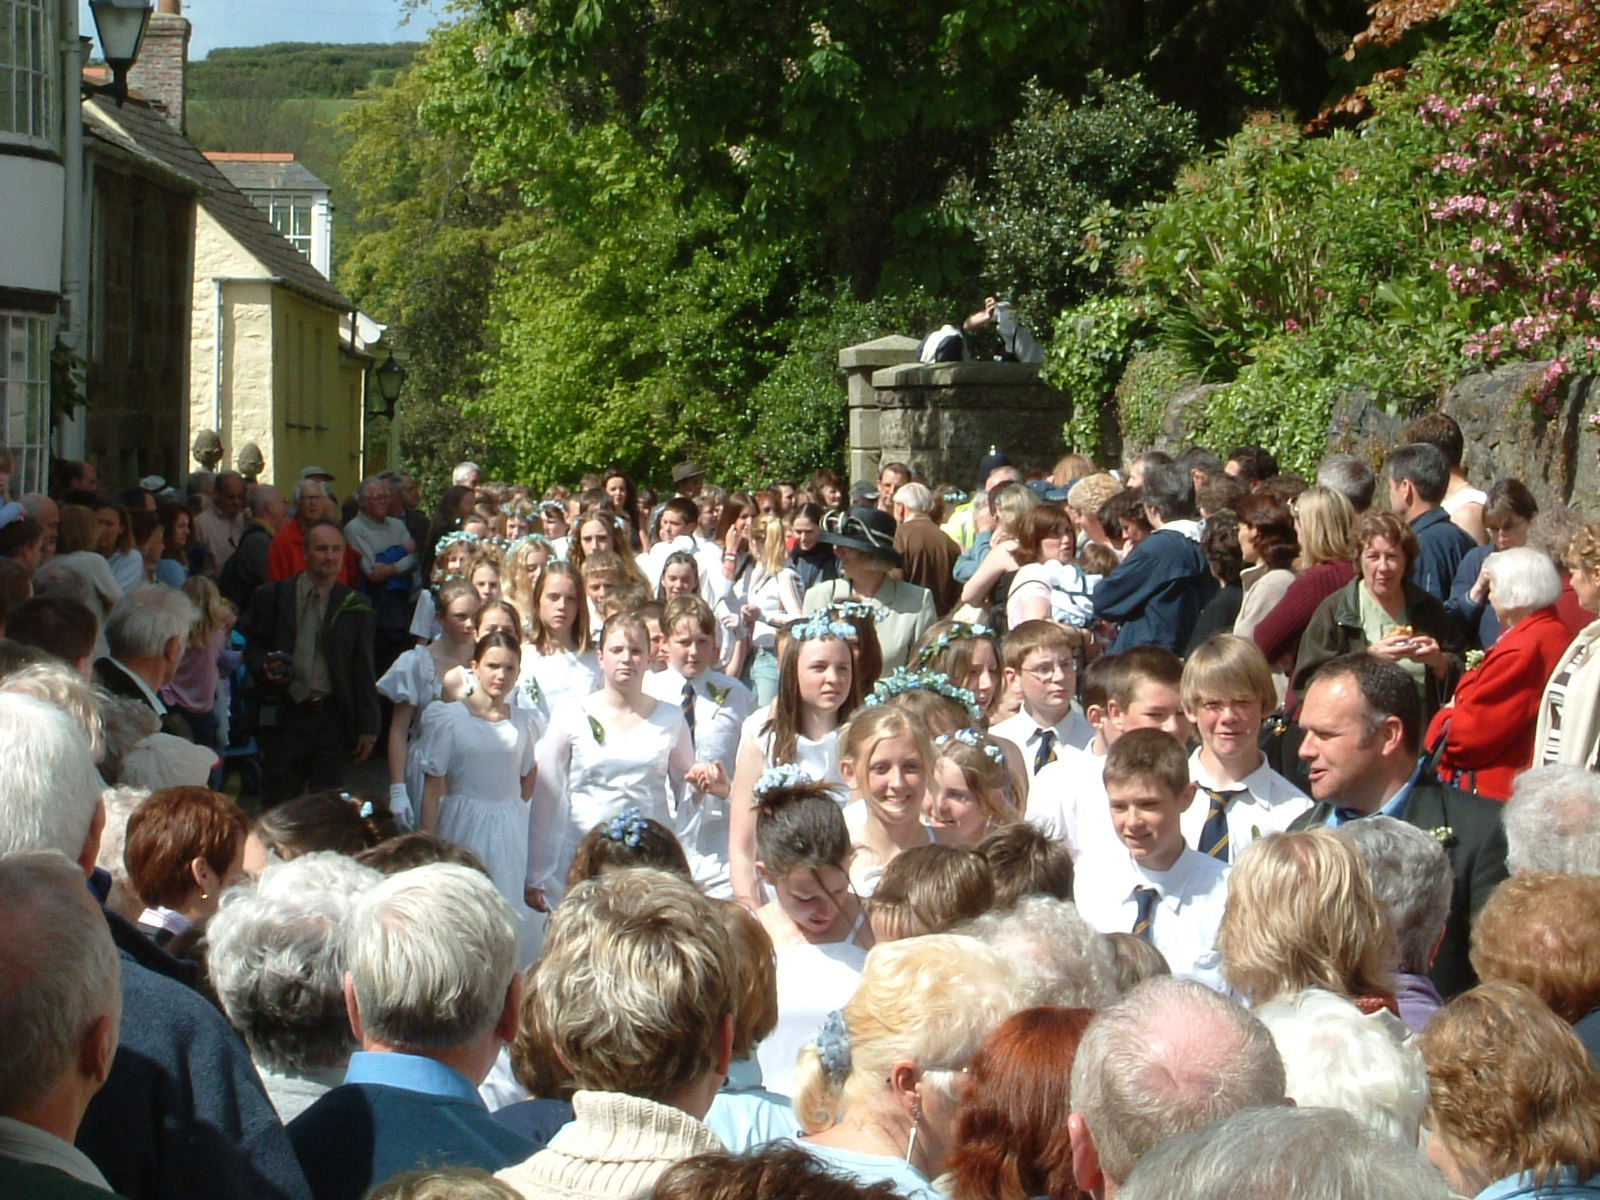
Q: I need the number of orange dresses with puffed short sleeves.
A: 0